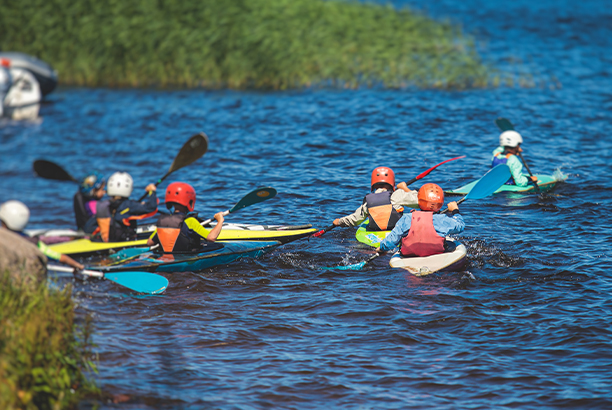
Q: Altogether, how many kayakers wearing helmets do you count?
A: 7